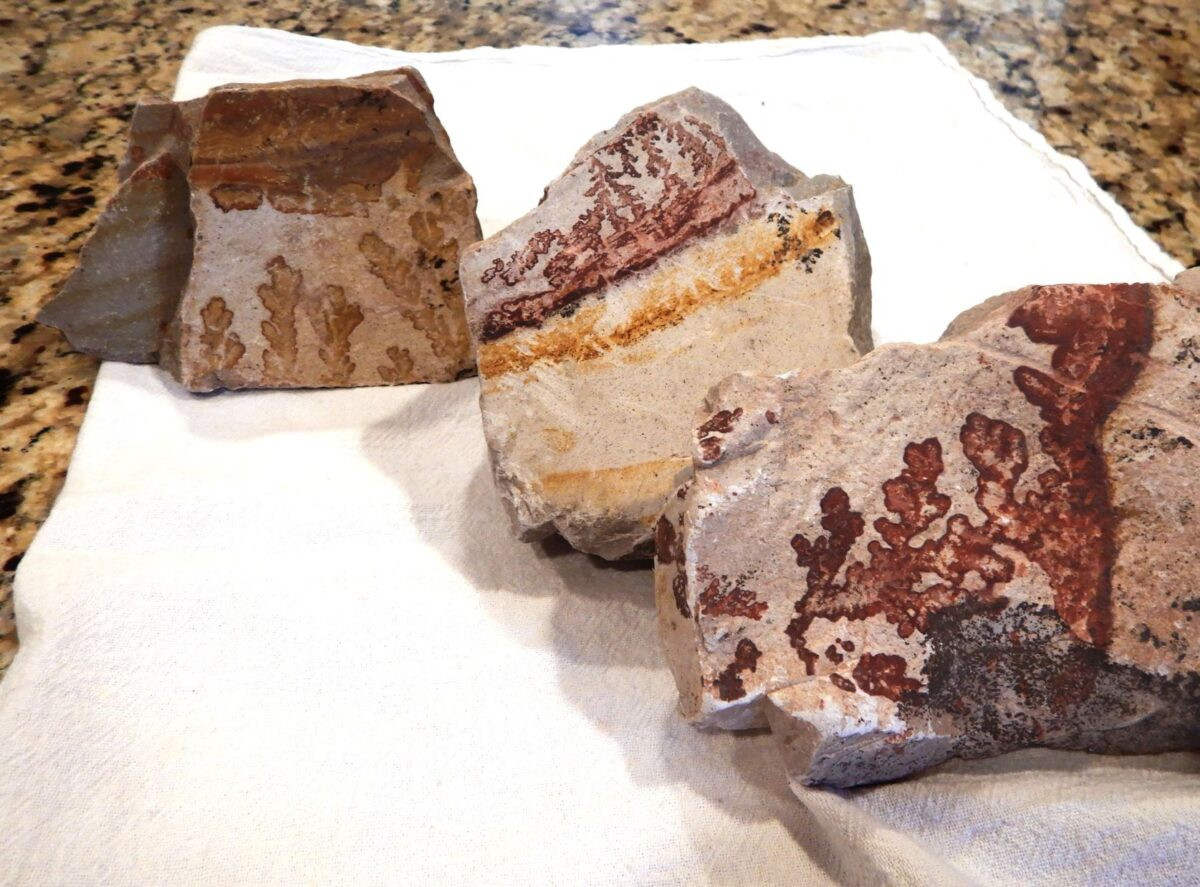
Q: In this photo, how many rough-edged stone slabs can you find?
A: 3